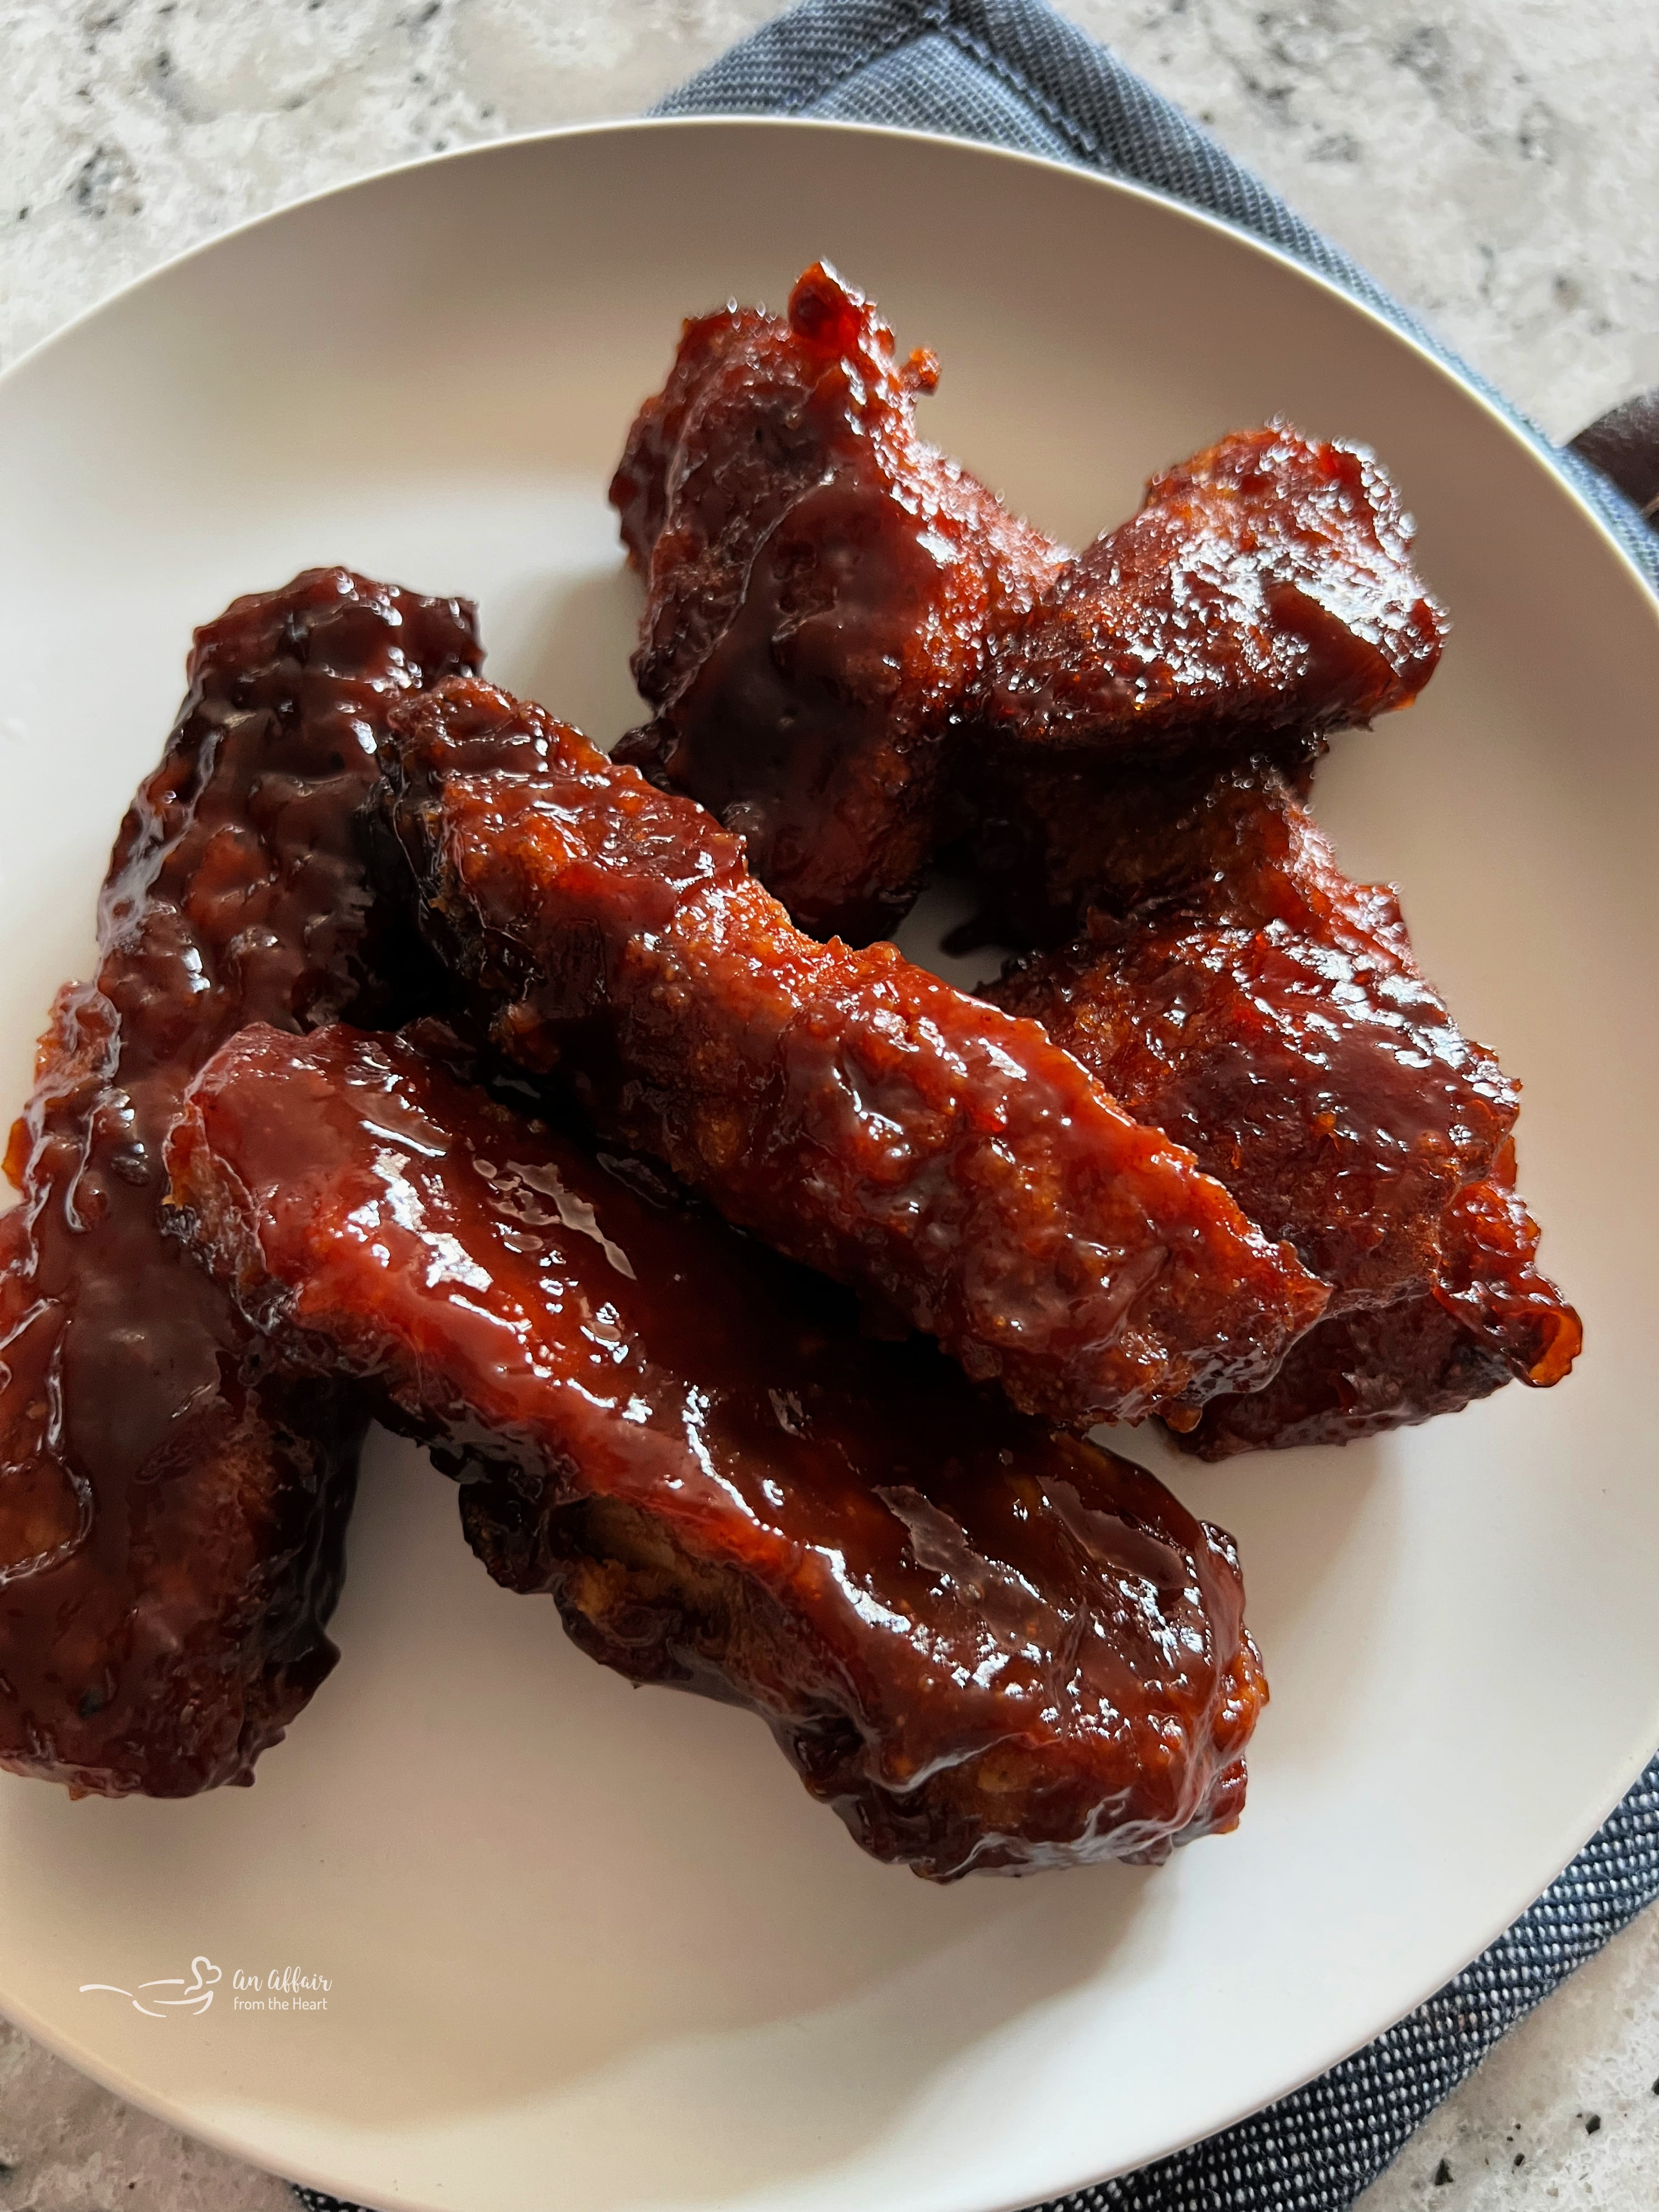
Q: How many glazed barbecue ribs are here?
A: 6